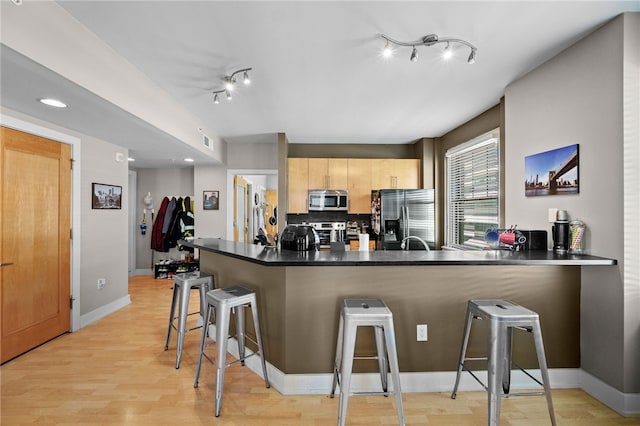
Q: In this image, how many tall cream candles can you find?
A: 0